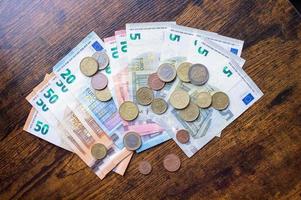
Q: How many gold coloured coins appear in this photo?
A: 11